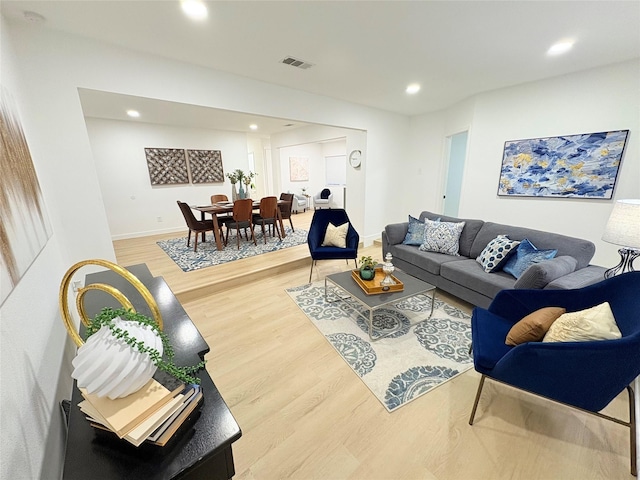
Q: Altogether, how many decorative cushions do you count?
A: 7